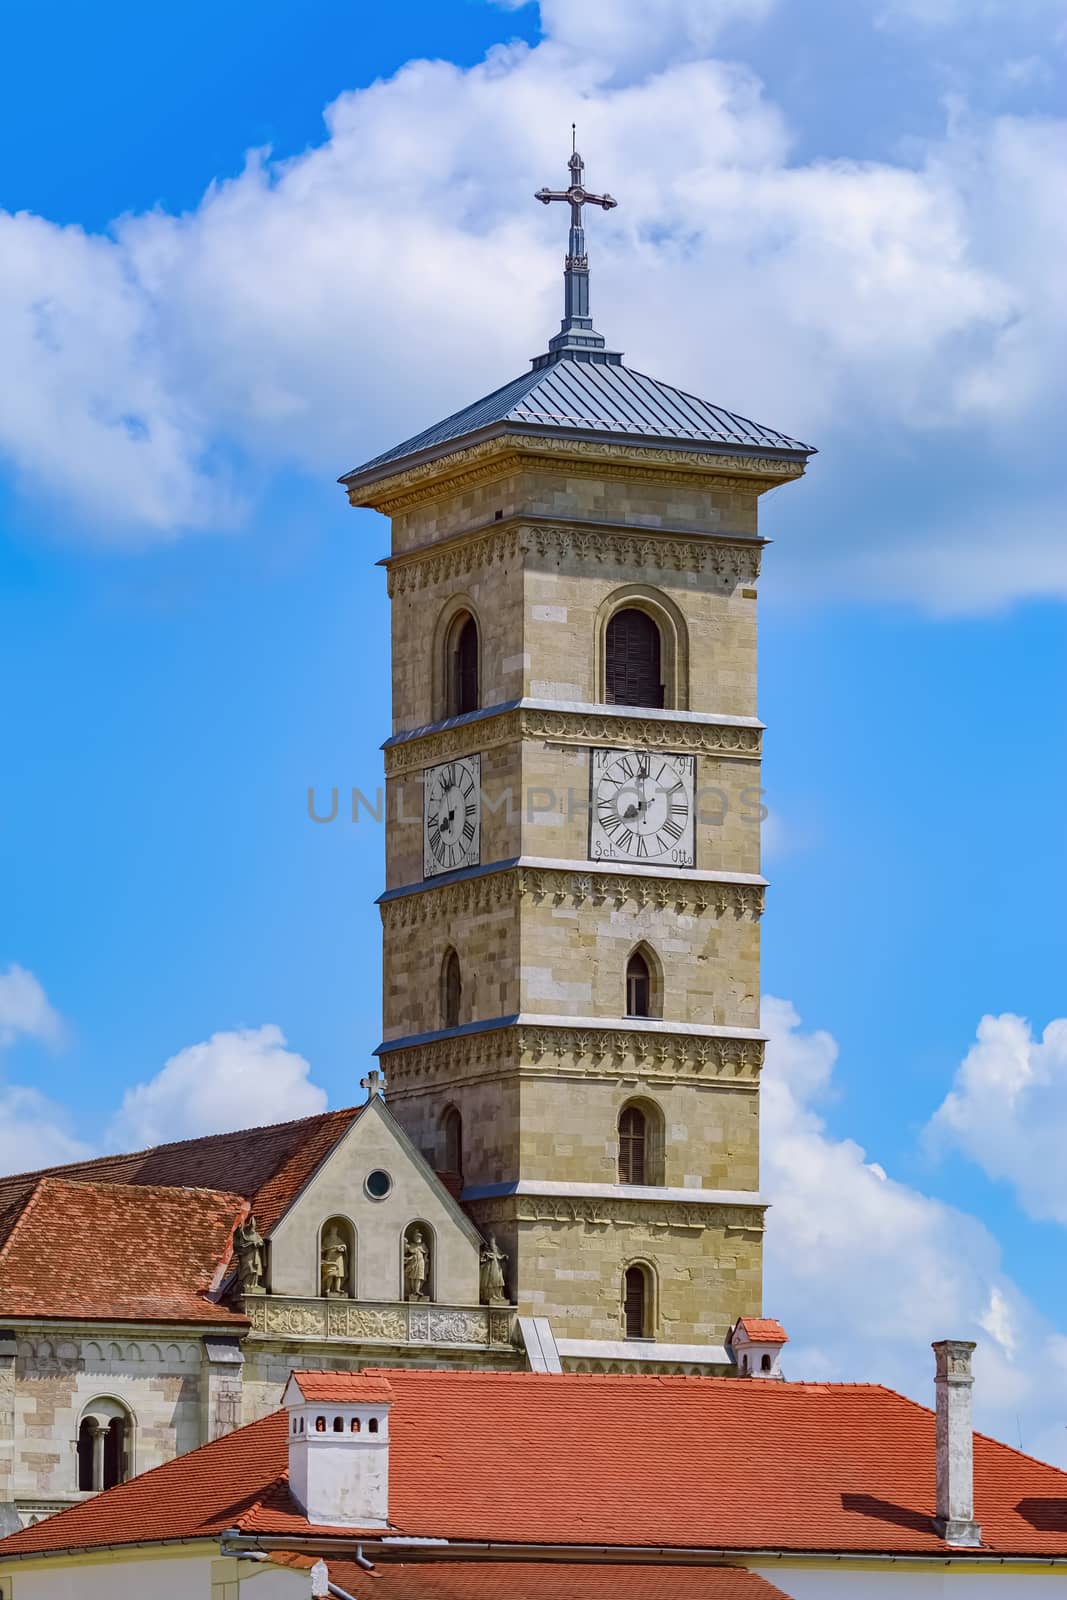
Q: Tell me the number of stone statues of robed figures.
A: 4